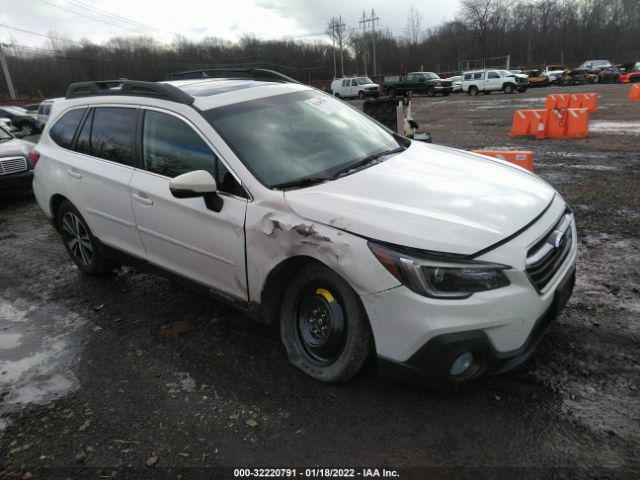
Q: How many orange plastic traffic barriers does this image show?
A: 6